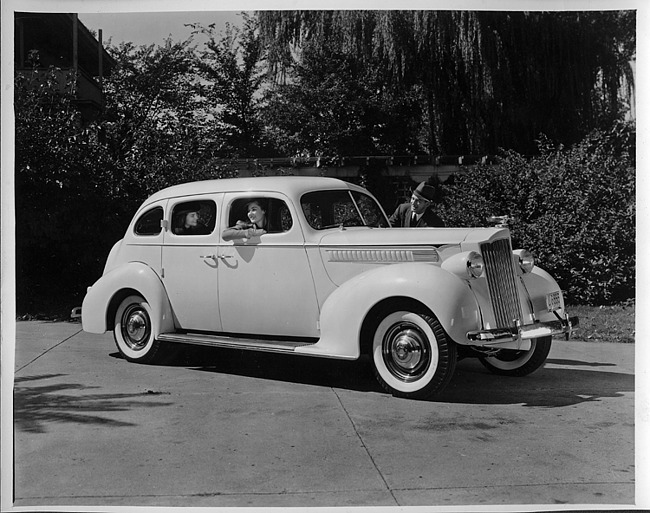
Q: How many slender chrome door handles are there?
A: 2